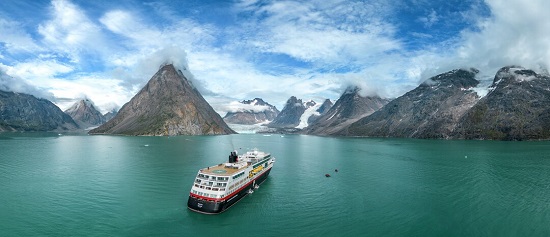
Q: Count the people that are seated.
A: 0